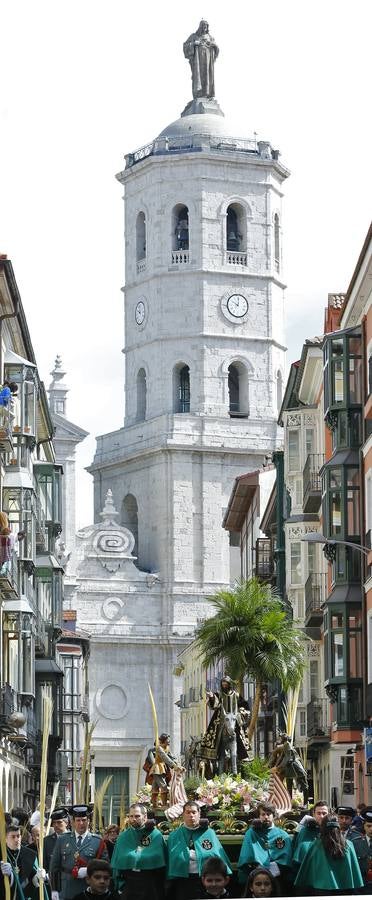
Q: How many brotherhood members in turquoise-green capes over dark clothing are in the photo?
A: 5